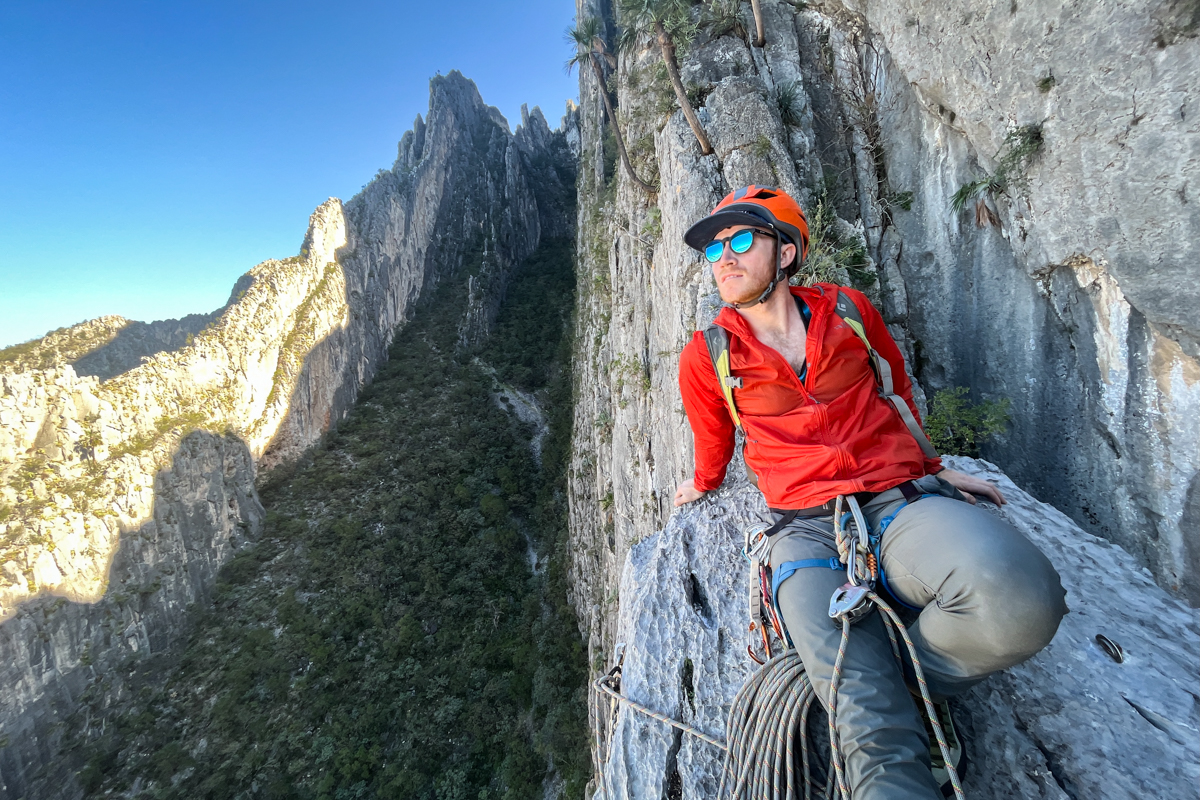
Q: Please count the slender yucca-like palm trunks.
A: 3